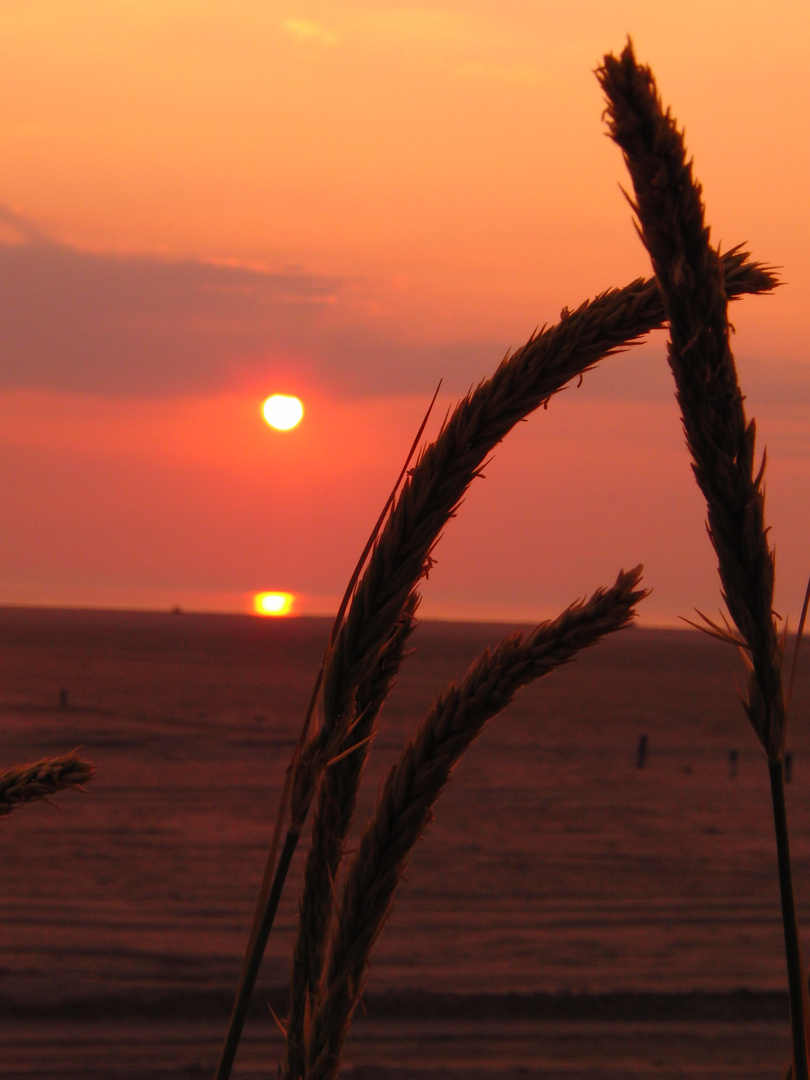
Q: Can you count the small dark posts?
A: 4